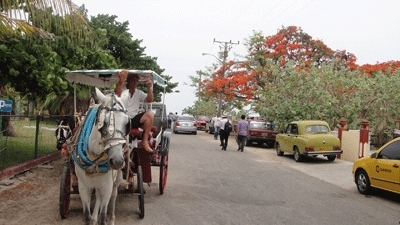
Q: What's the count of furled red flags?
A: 0